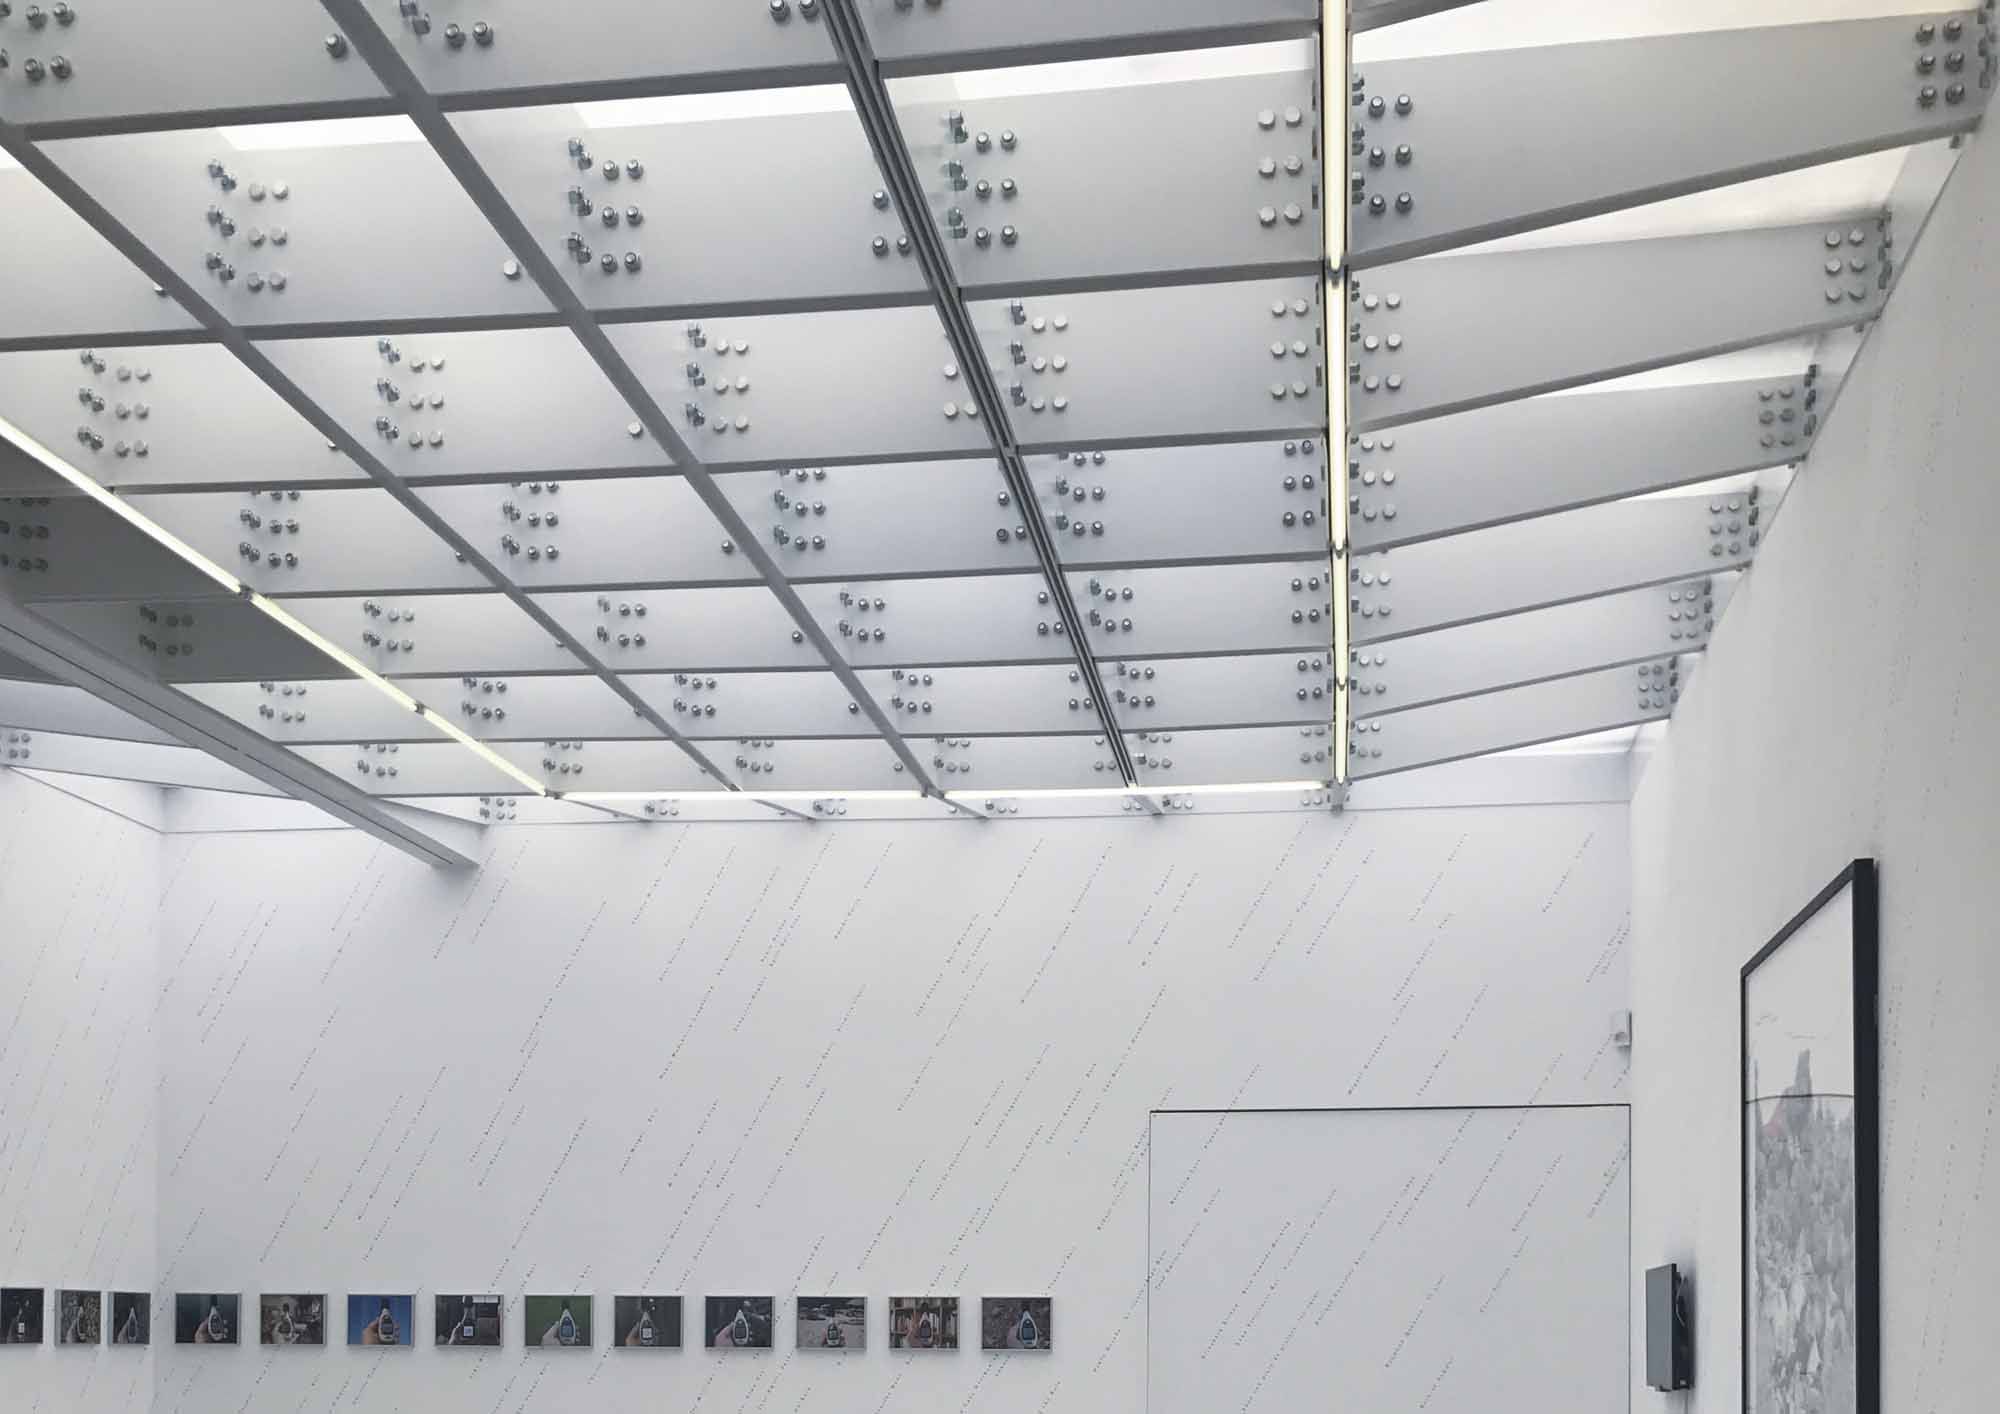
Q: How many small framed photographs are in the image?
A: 13